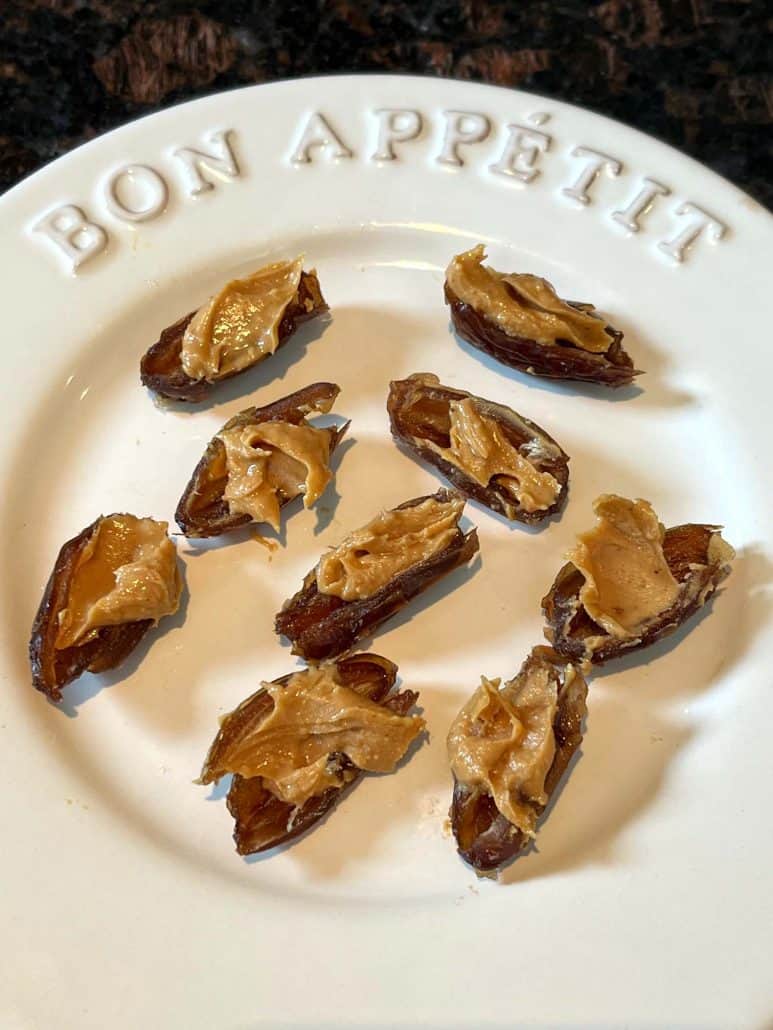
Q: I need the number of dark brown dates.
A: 9